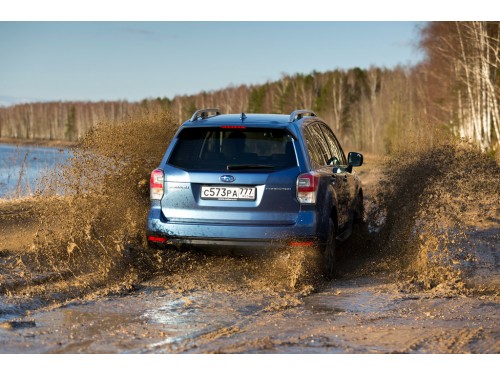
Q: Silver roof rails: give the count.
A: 2